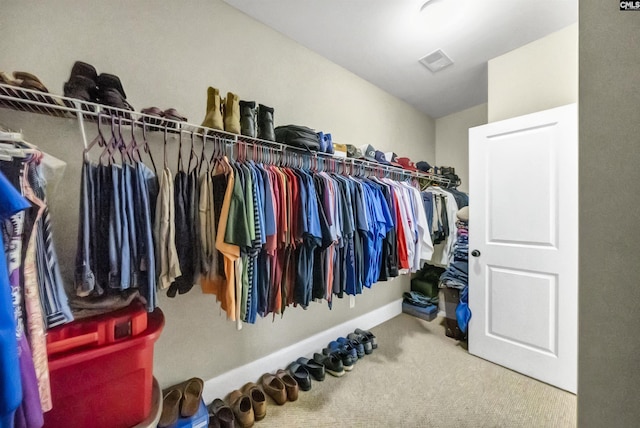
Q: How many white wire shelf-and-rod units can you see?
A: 1